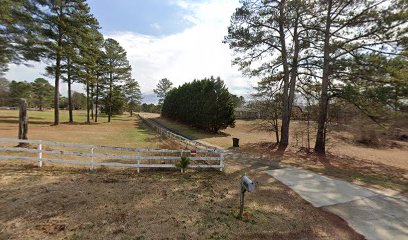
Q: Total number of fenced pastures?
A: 1